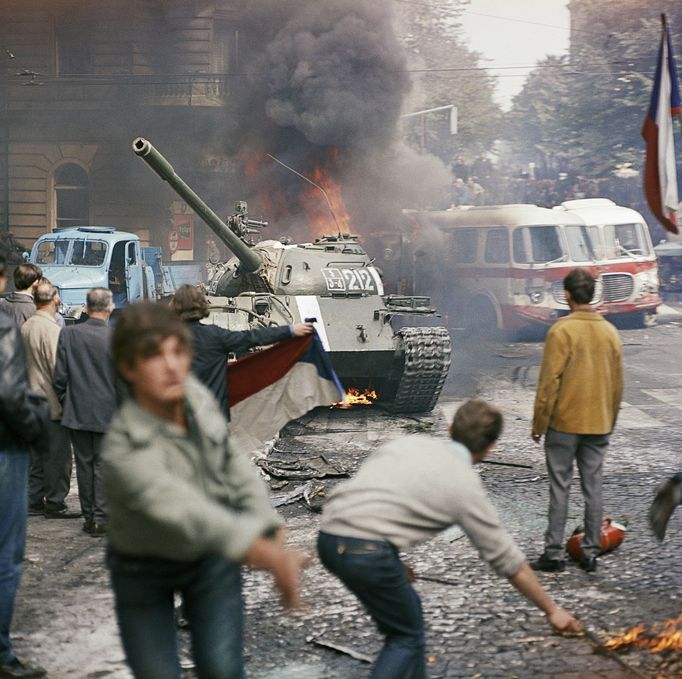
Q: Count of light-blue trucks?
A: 1